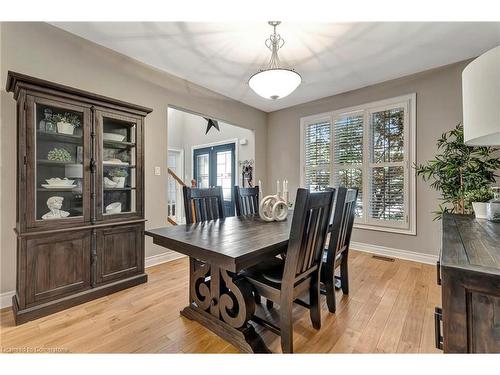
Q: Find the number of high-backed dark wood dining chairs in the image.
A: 4